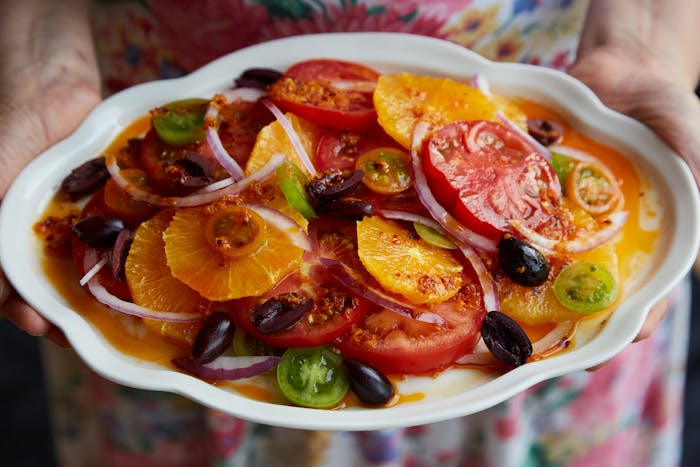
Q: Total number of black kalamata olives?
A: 13